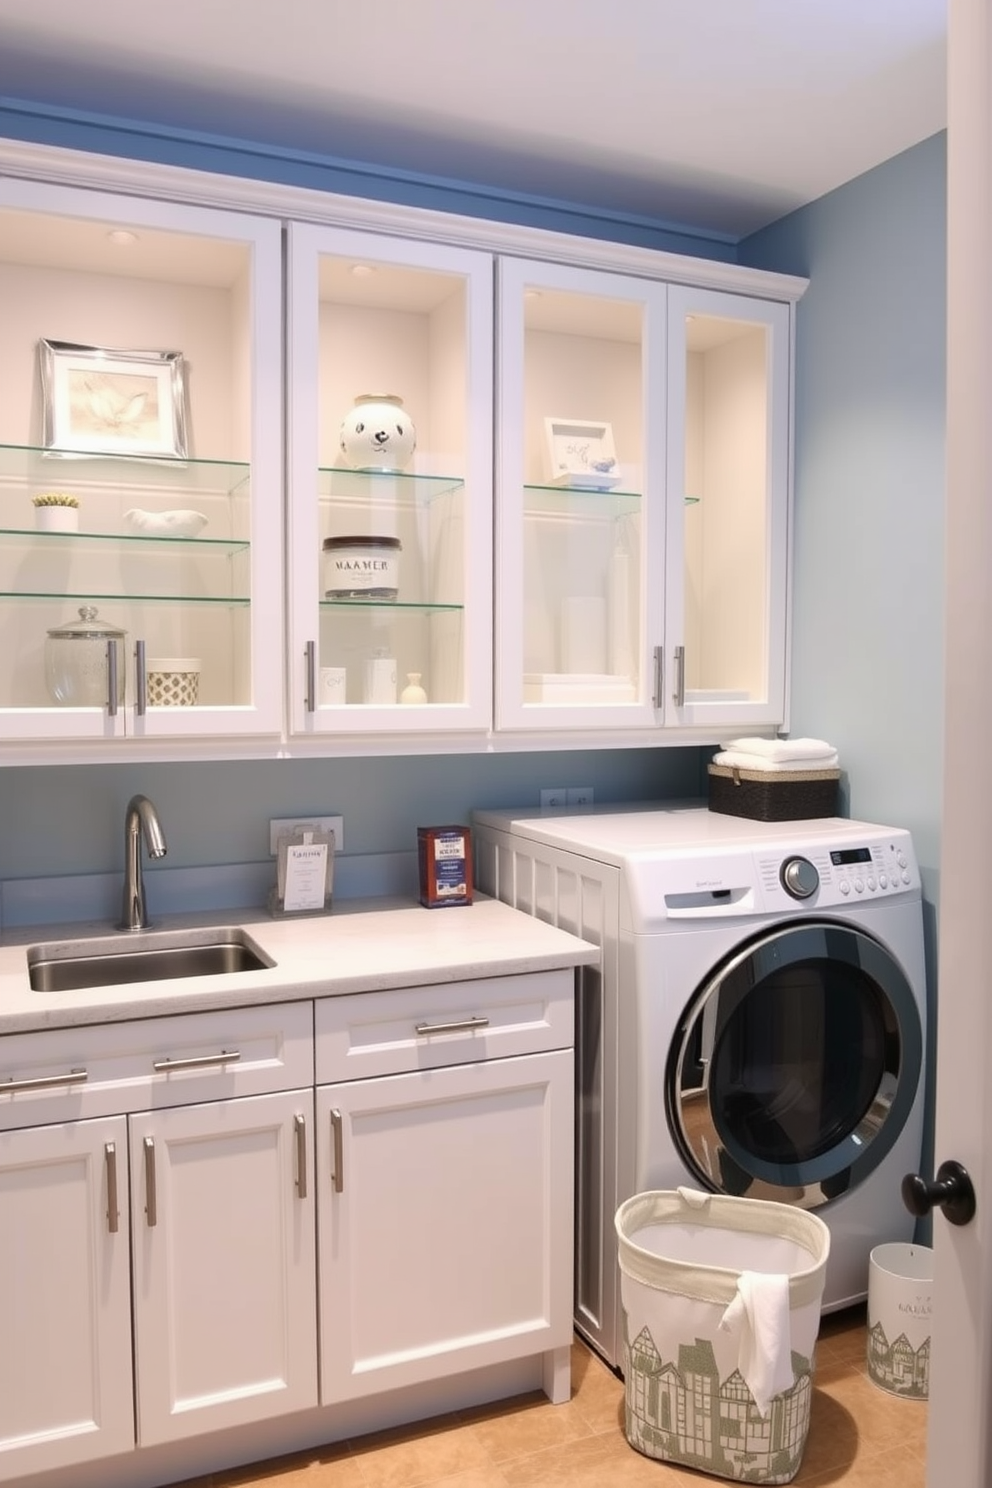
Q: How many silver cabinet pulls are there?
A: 12